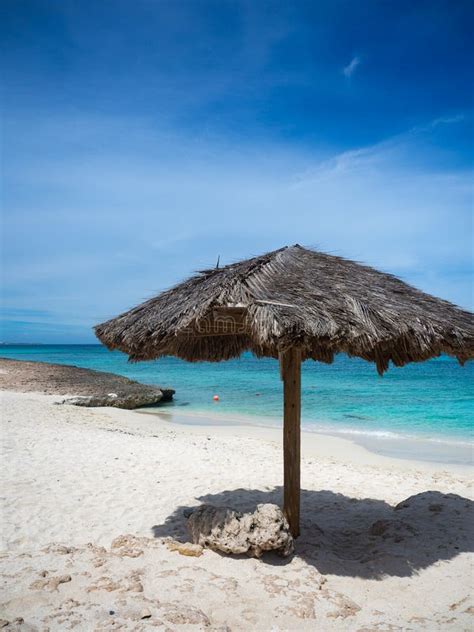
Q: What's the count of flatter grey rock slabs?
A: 1